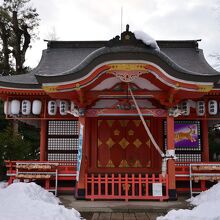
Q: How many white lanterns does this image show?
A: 10